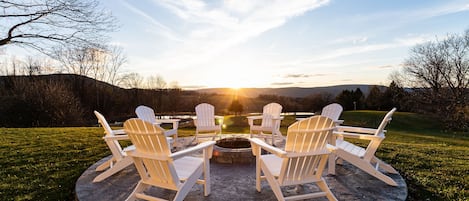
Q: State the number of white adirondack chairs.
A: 8